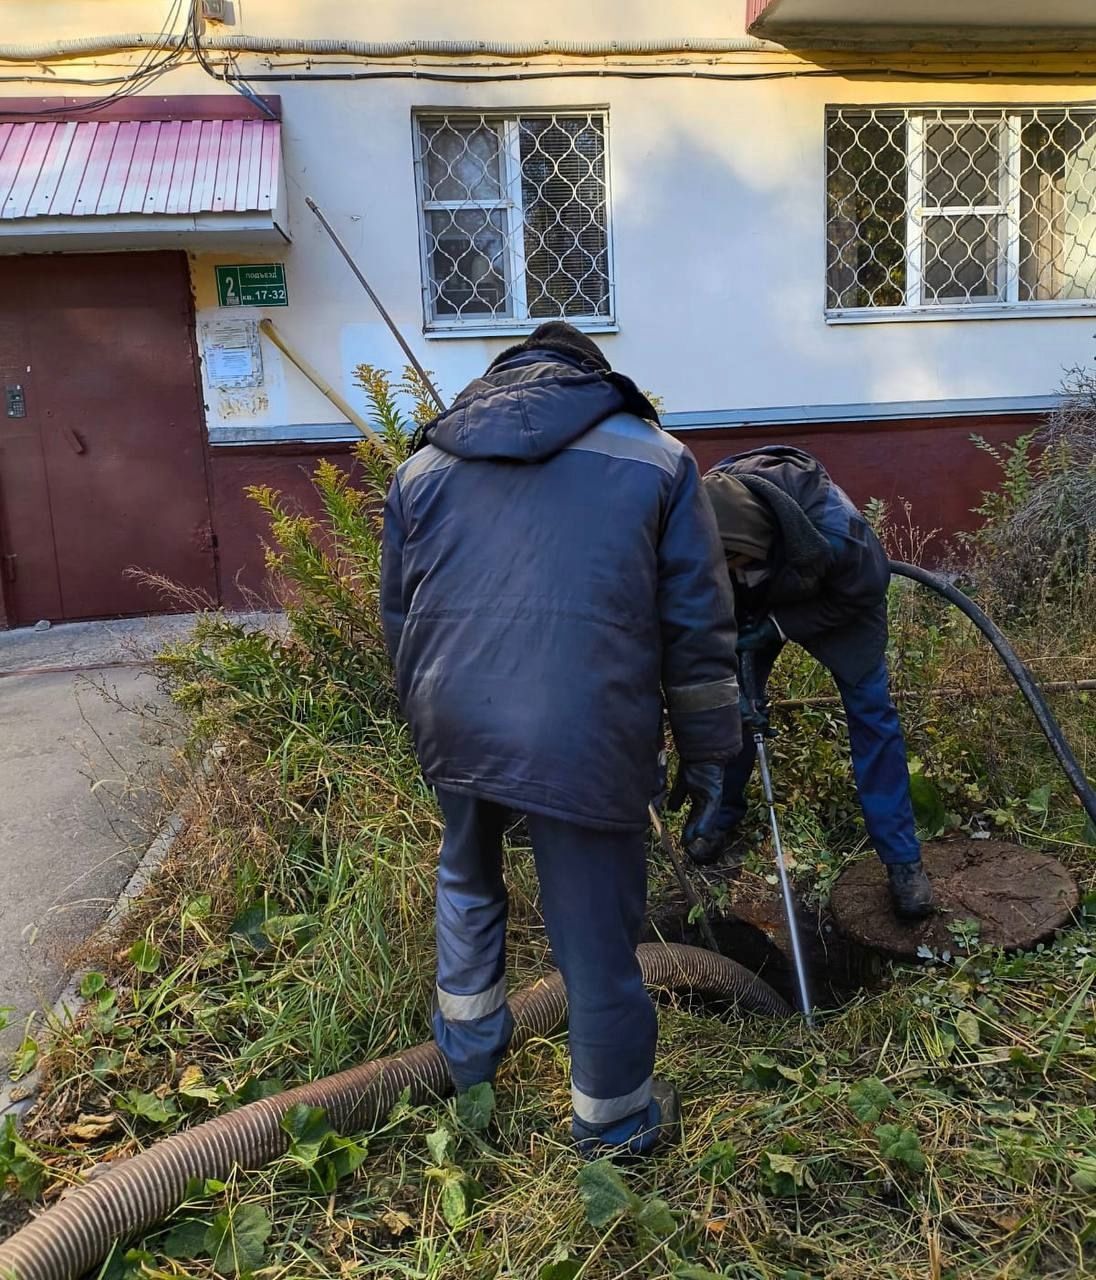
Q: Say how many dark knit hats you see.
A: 2